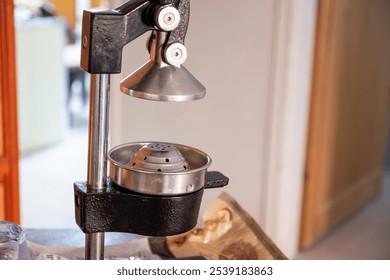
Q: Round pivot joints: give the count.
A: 2